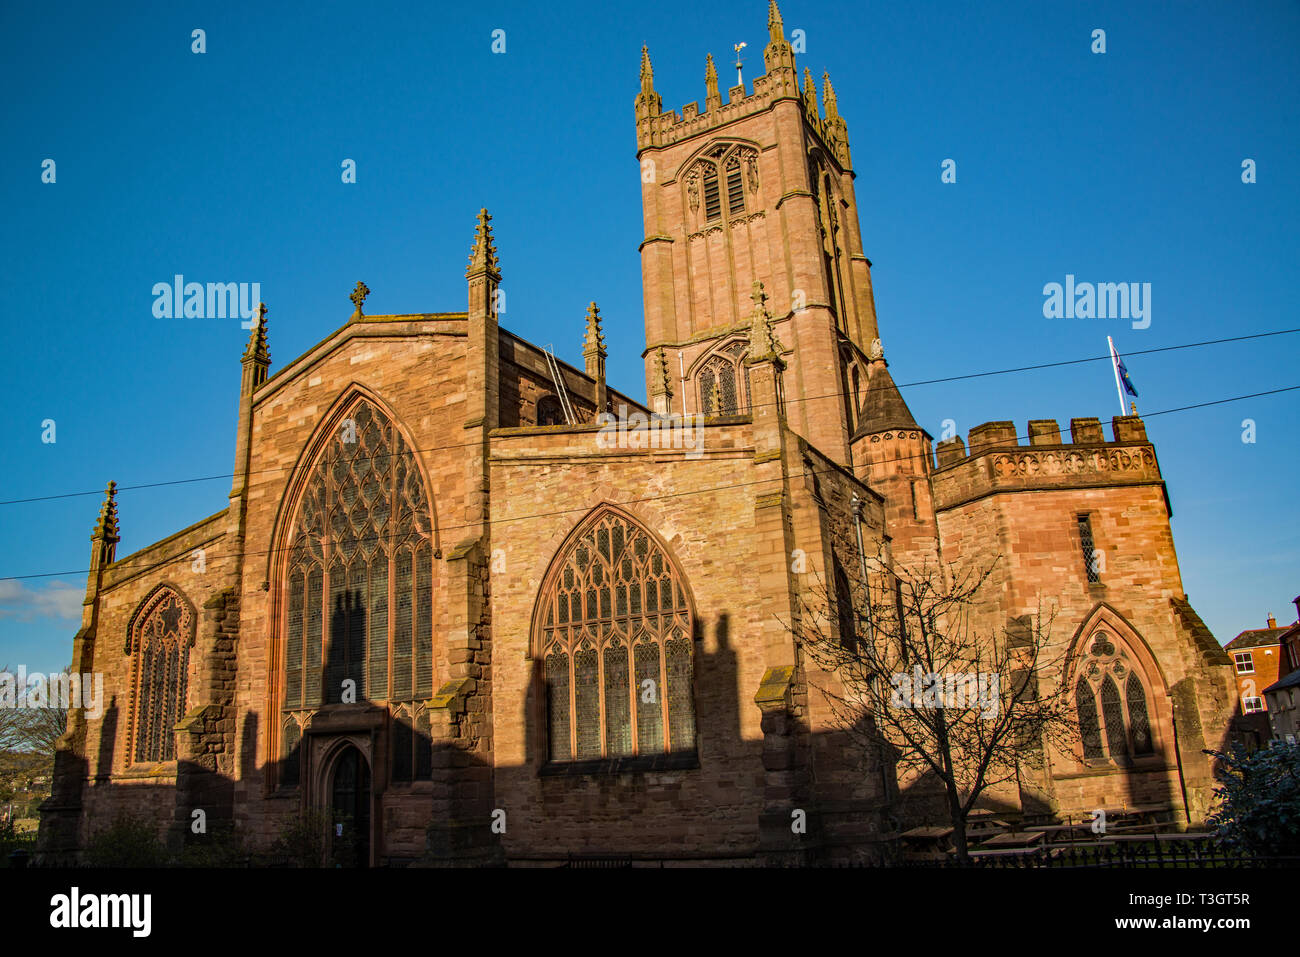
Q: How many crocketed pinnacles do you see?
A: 12